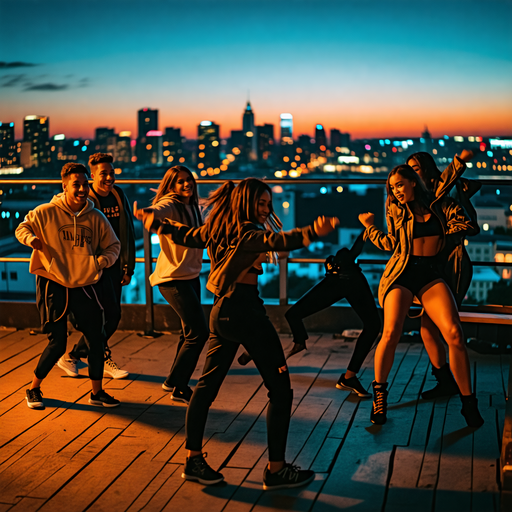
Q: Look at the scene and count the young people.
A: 7